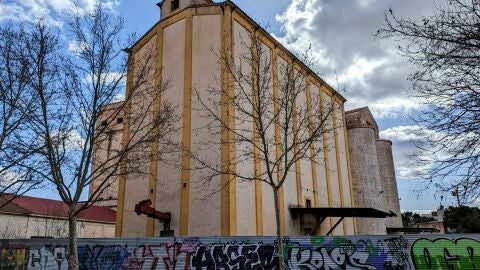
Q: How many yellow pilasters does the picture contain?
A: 11